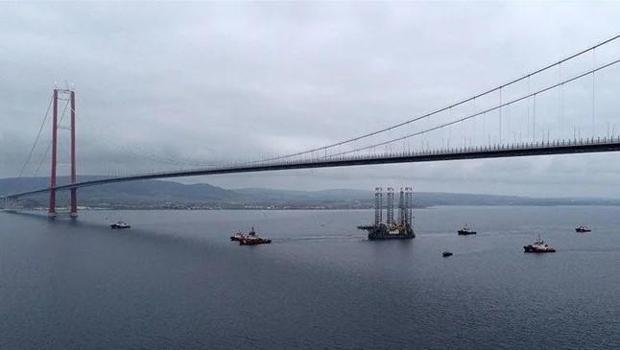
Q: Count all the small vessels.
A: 7